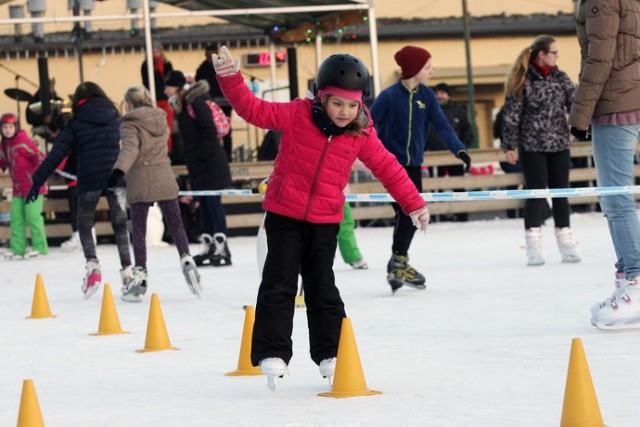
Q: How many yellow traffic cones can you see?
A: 7